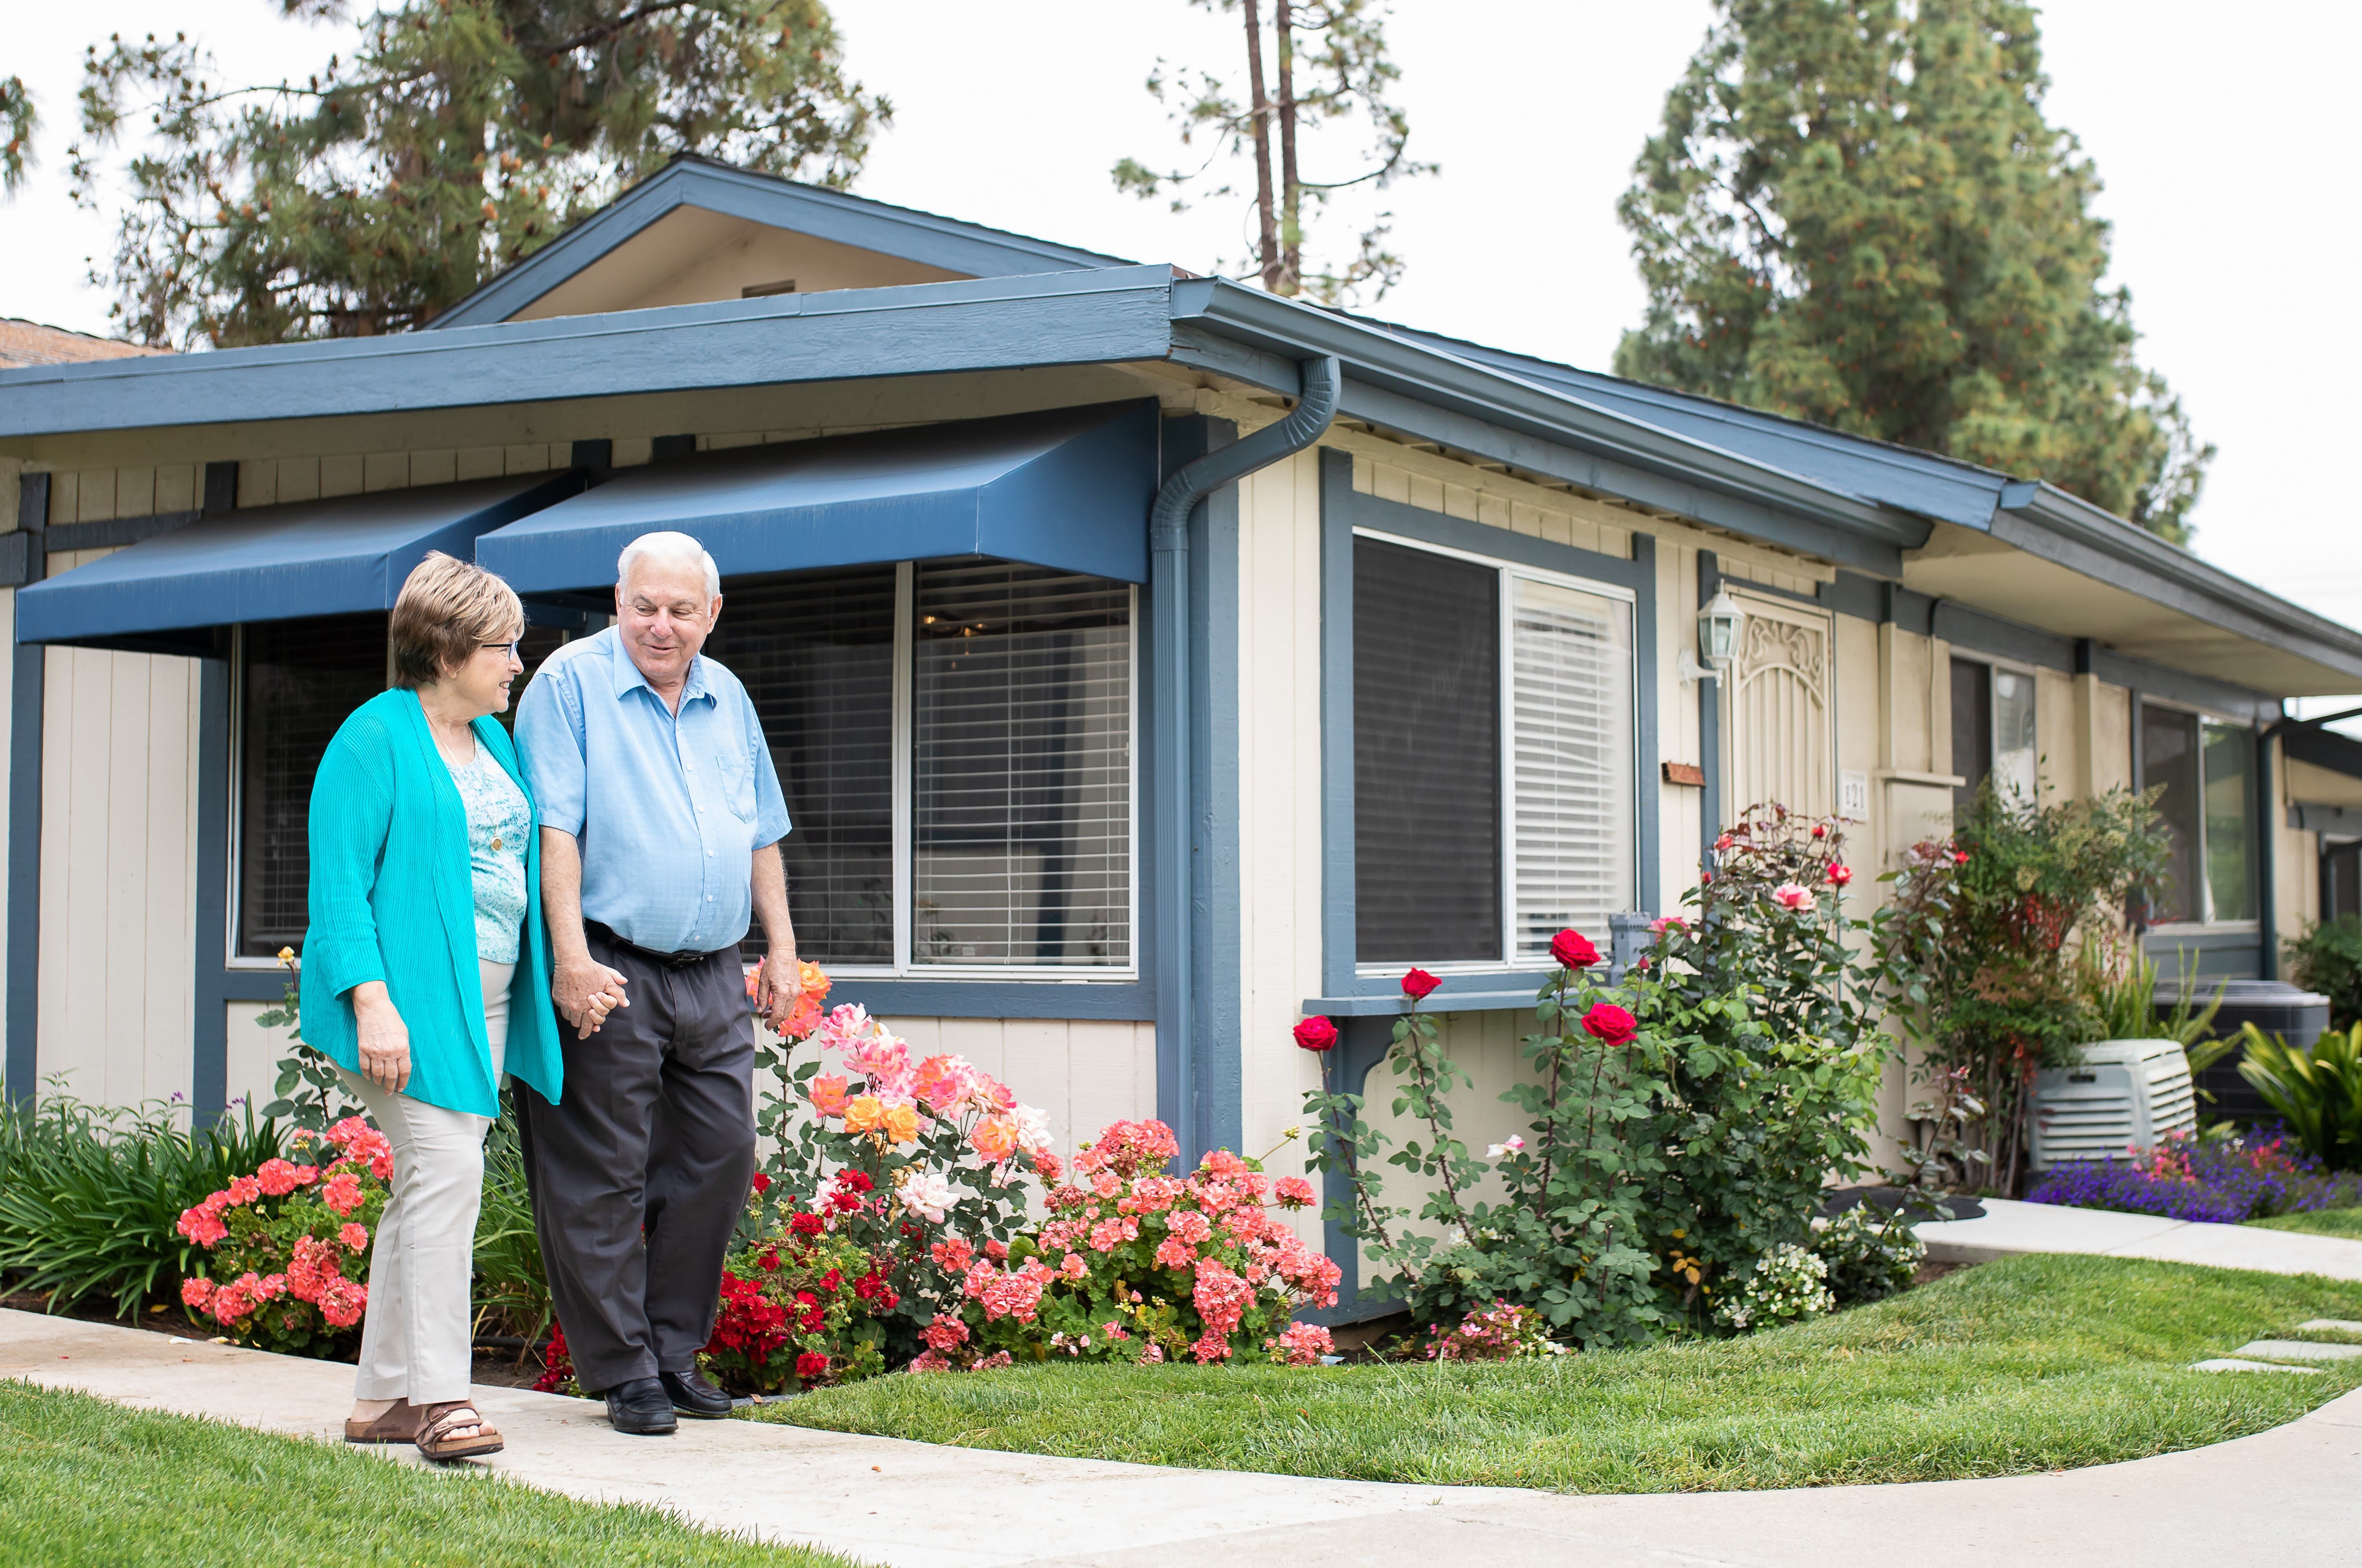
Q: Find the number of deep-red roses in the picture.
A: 4